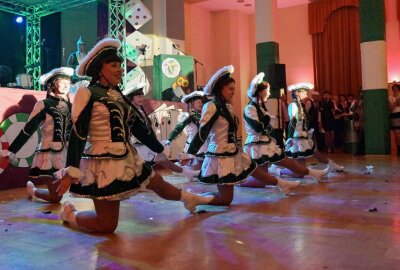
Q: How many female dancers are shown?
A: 7